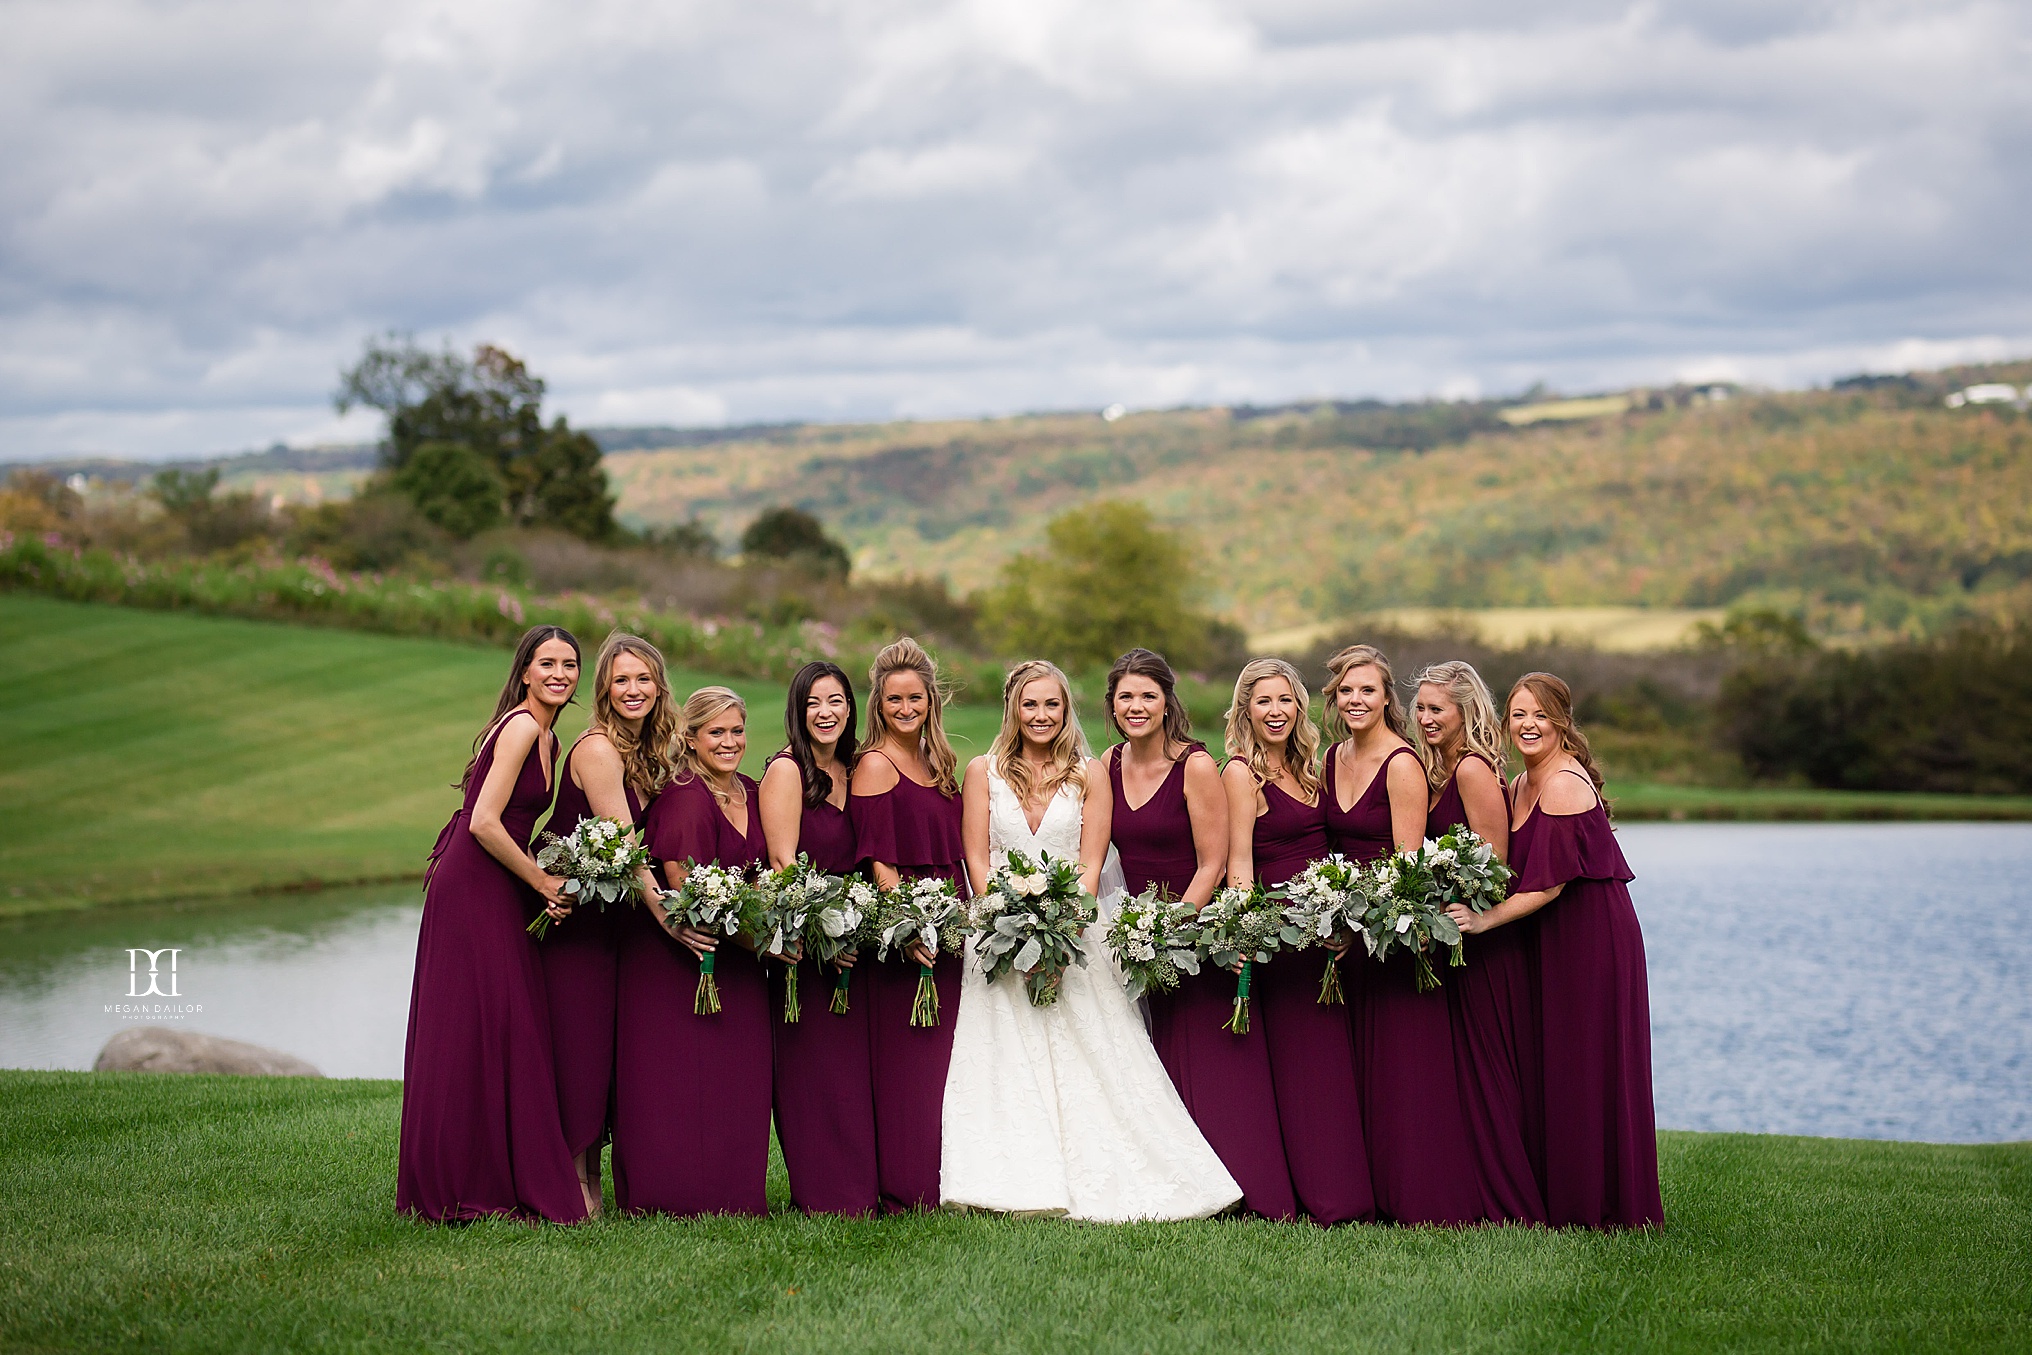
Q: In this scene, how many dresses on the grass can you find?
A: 11